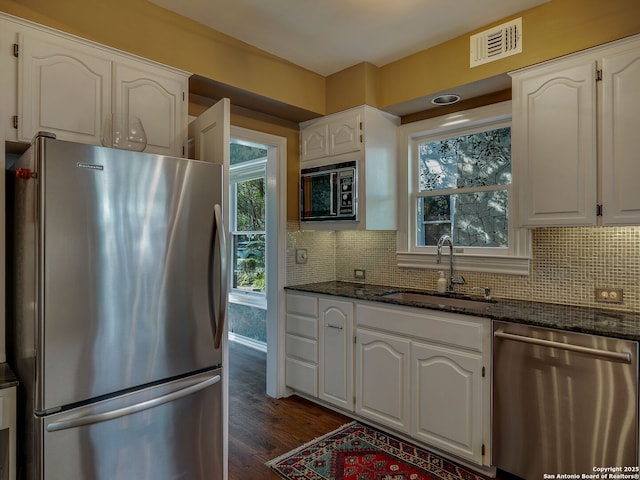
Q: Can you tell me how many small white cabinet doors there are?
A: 2